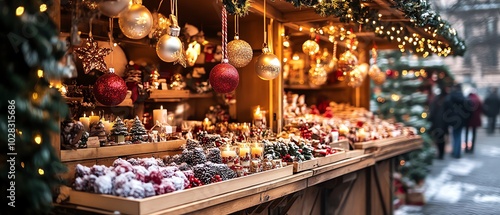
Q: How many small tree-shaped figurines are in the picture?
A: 3